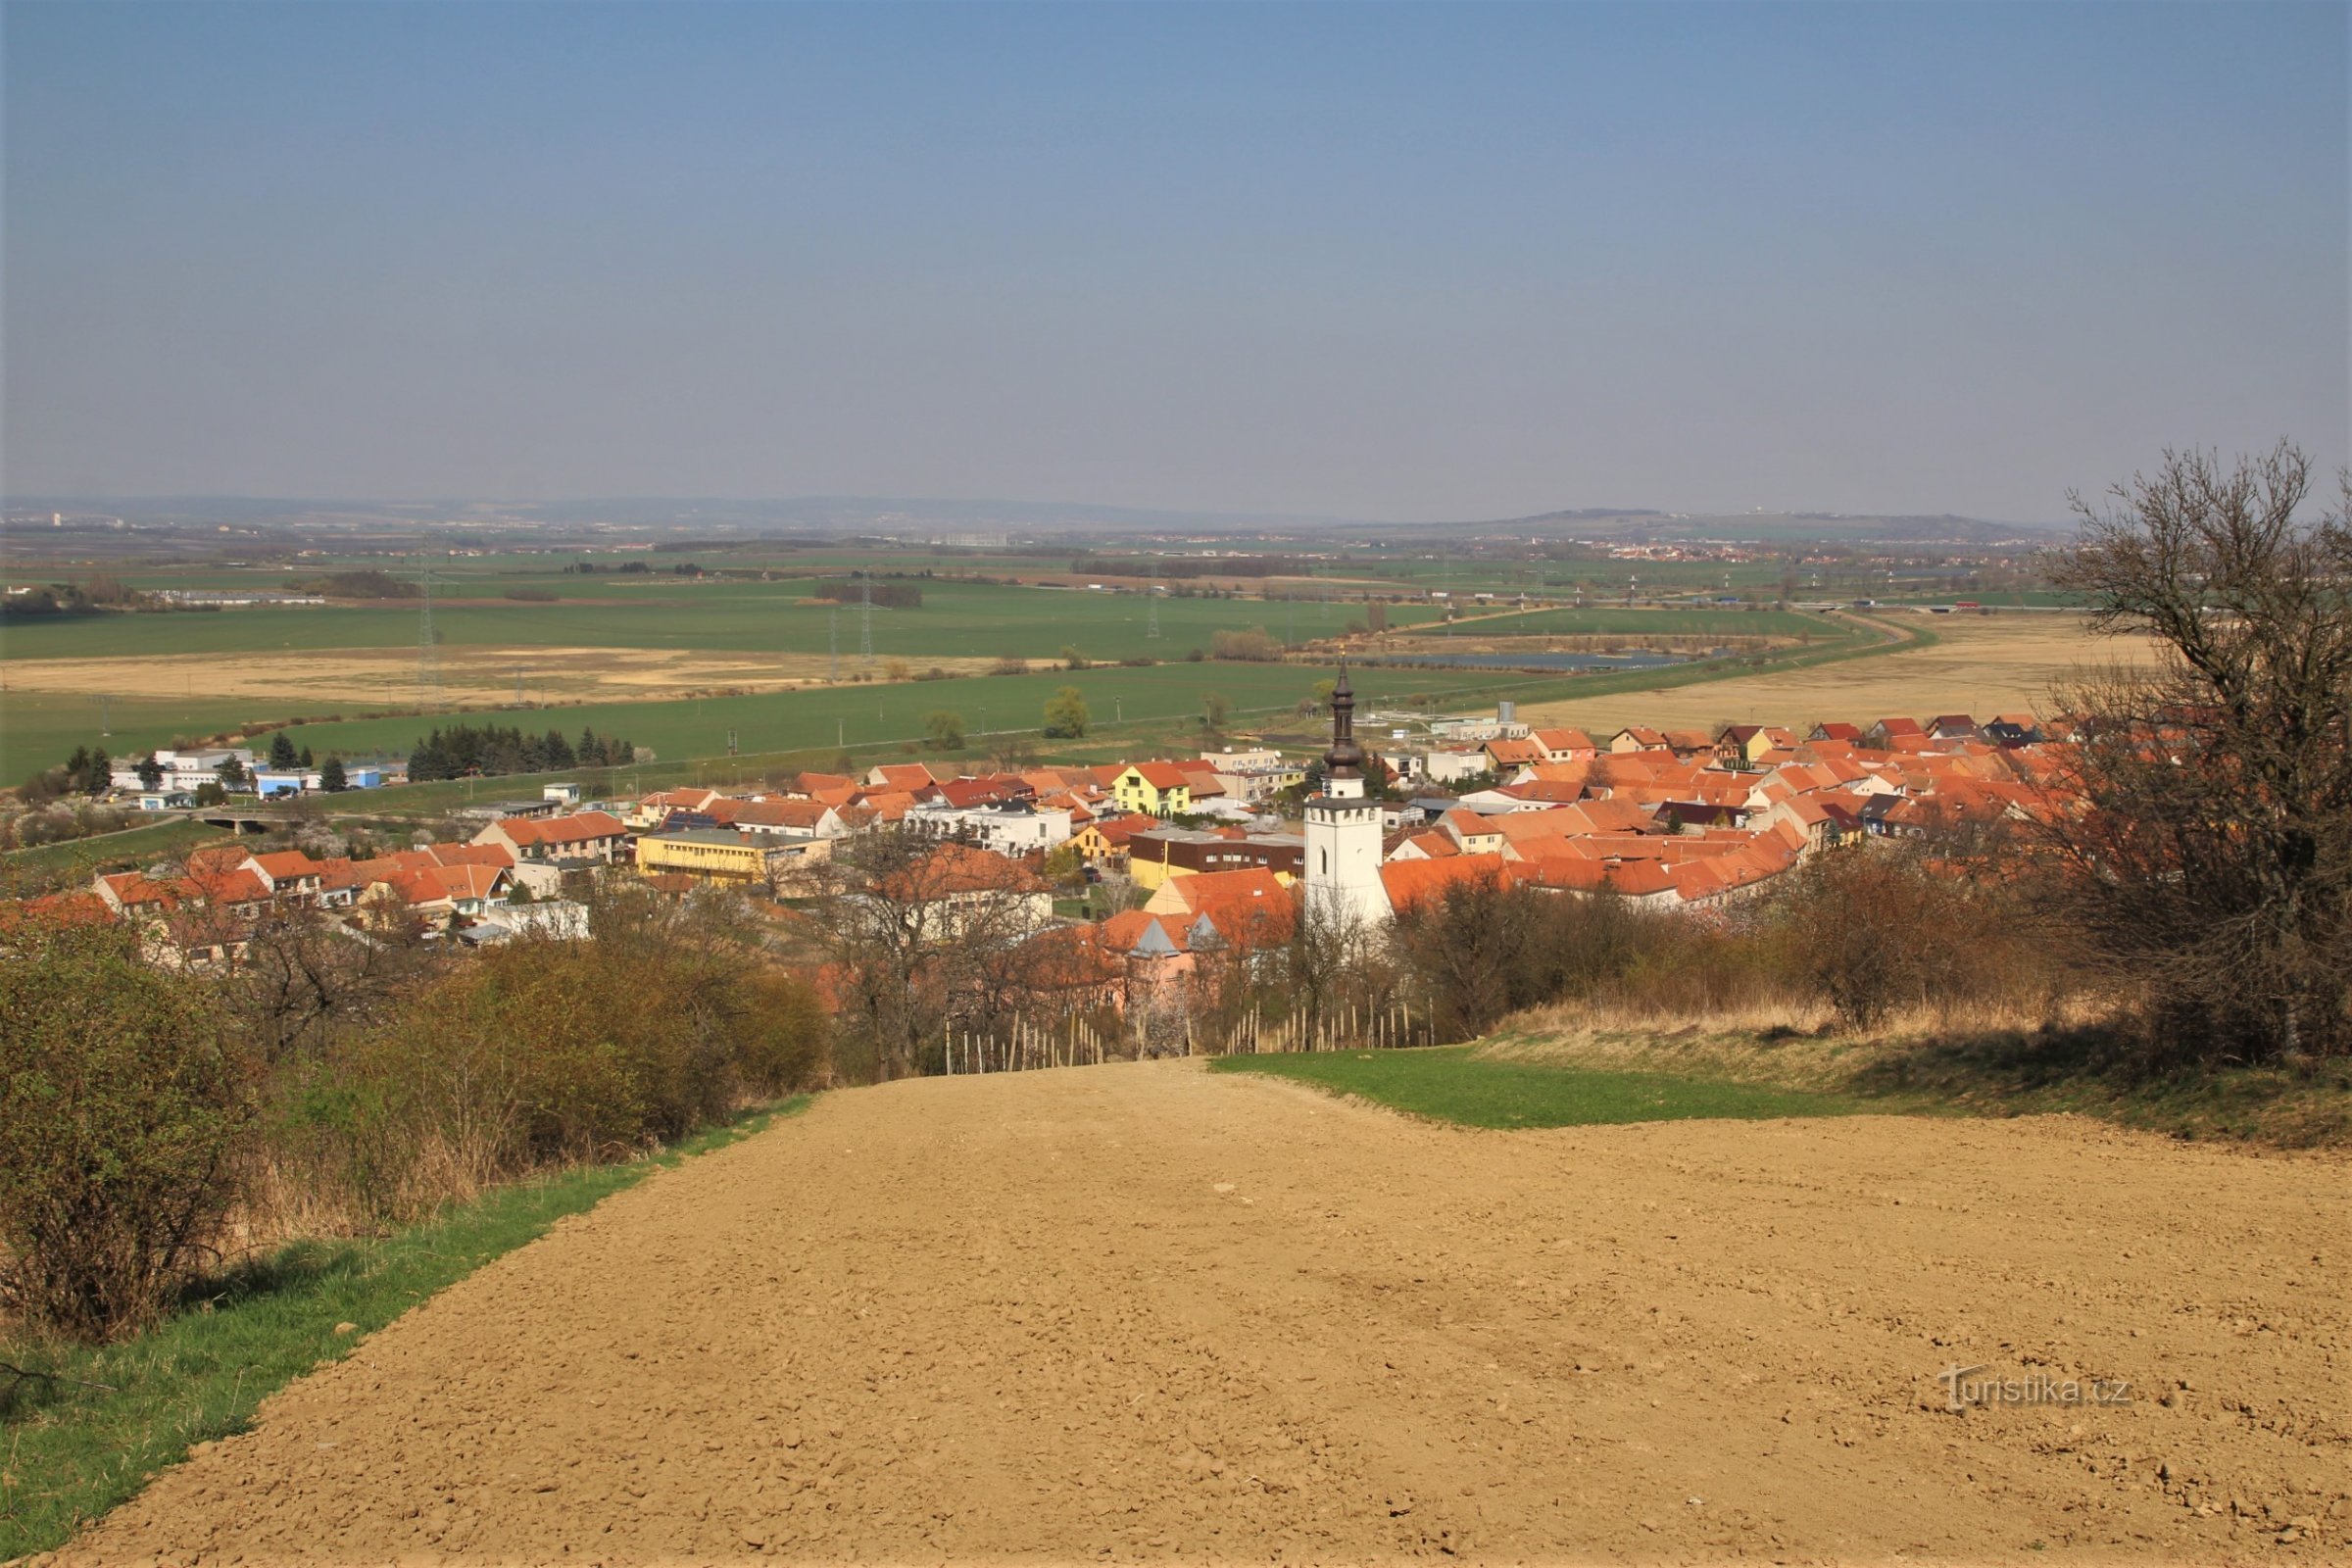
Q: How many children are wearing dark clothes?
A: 0